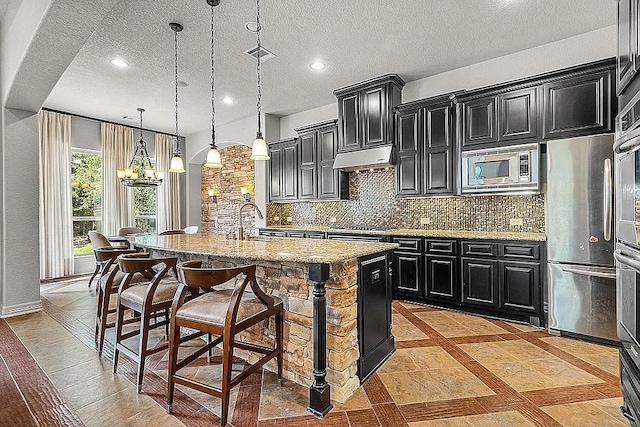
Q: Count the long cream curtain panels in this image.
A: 3